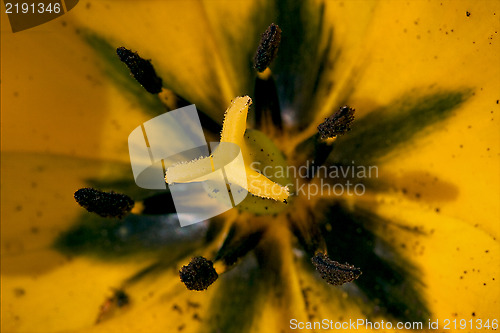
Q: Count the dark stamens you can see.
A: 6